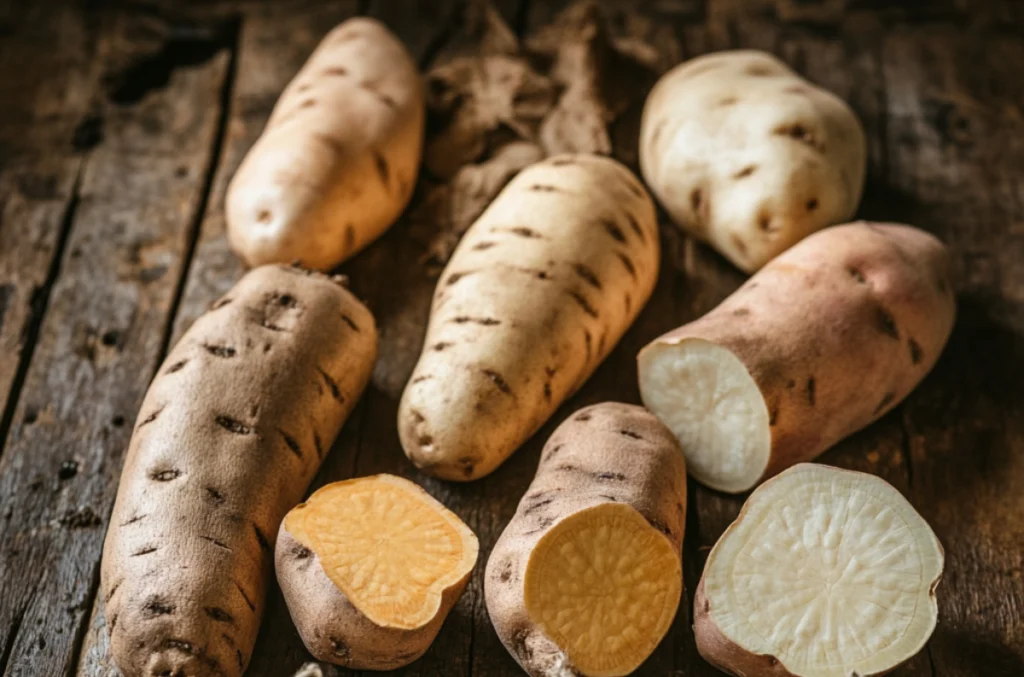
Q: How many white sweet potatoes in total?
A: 2